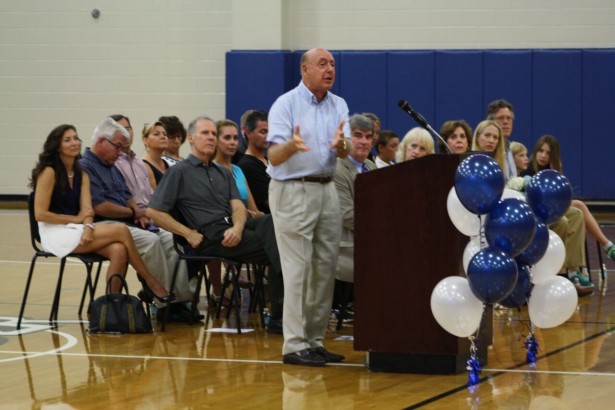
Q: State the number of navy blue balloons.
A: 6